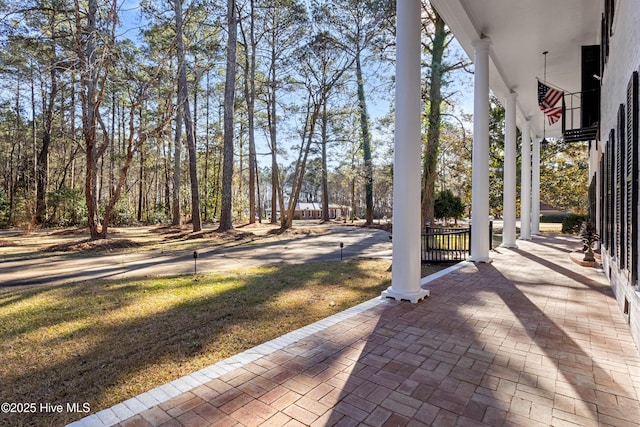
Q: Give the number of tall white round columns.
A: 5